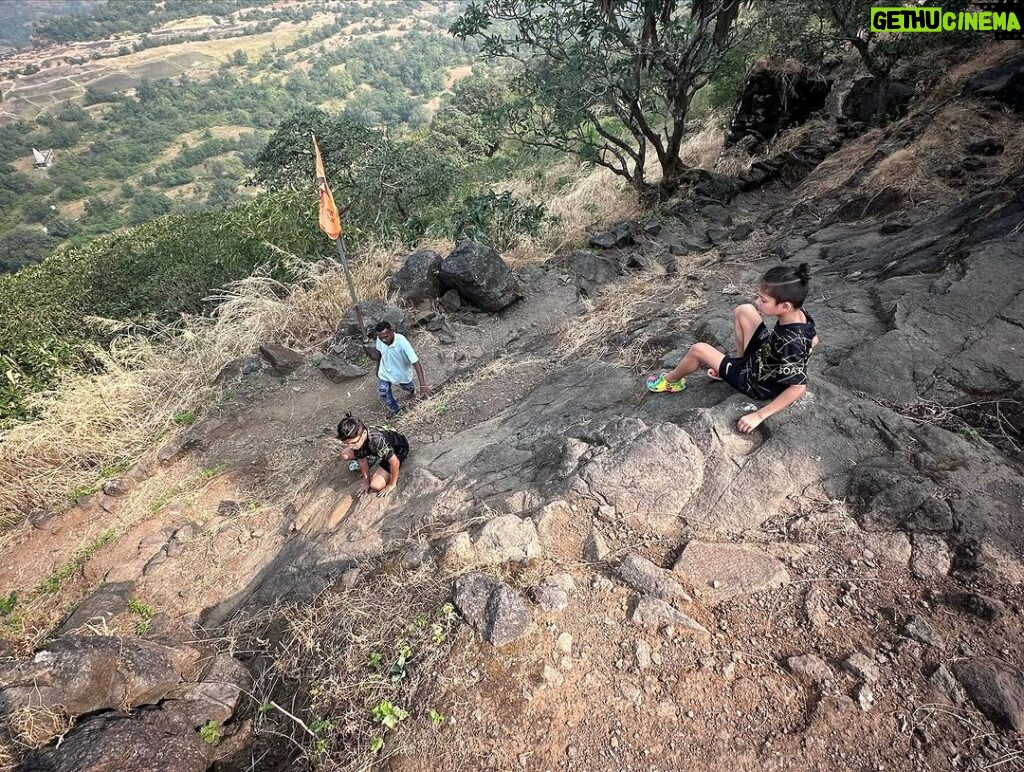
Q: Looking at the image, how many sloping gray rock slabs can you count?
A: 1